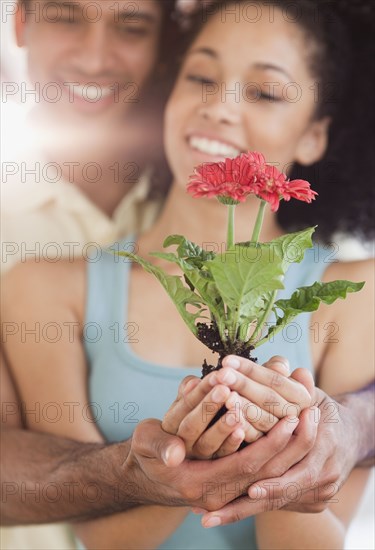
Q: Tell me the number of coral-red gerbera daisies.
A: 2